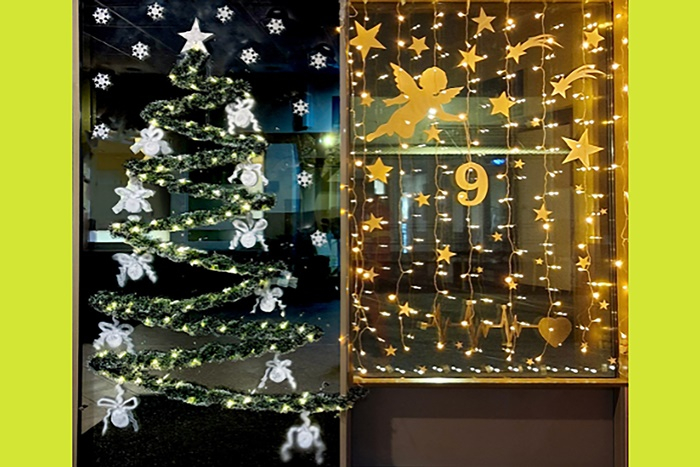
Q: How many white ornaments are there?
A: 11